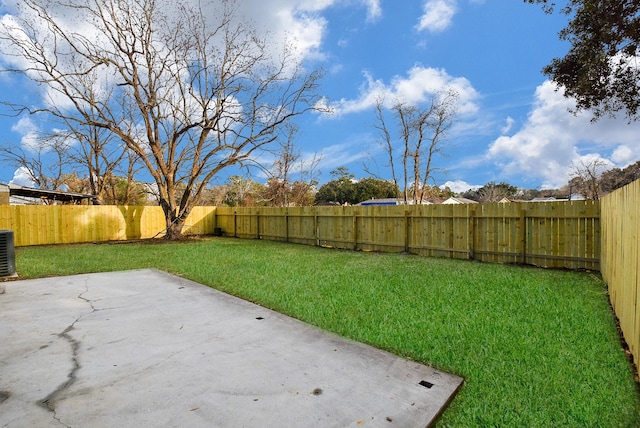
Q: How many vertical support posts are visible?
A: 8